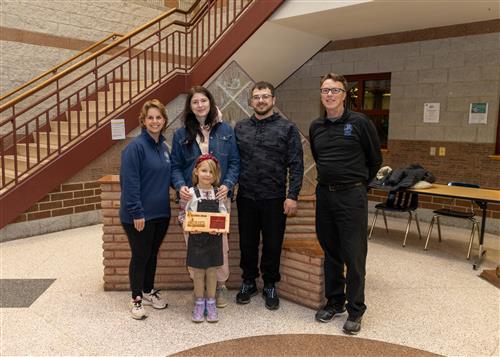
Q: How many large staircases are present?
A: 1